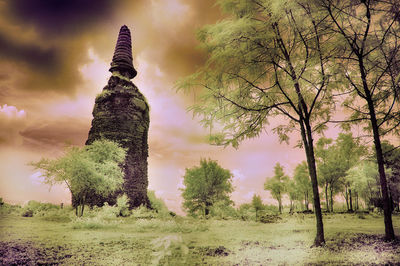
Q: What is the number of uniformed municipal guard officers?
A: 0